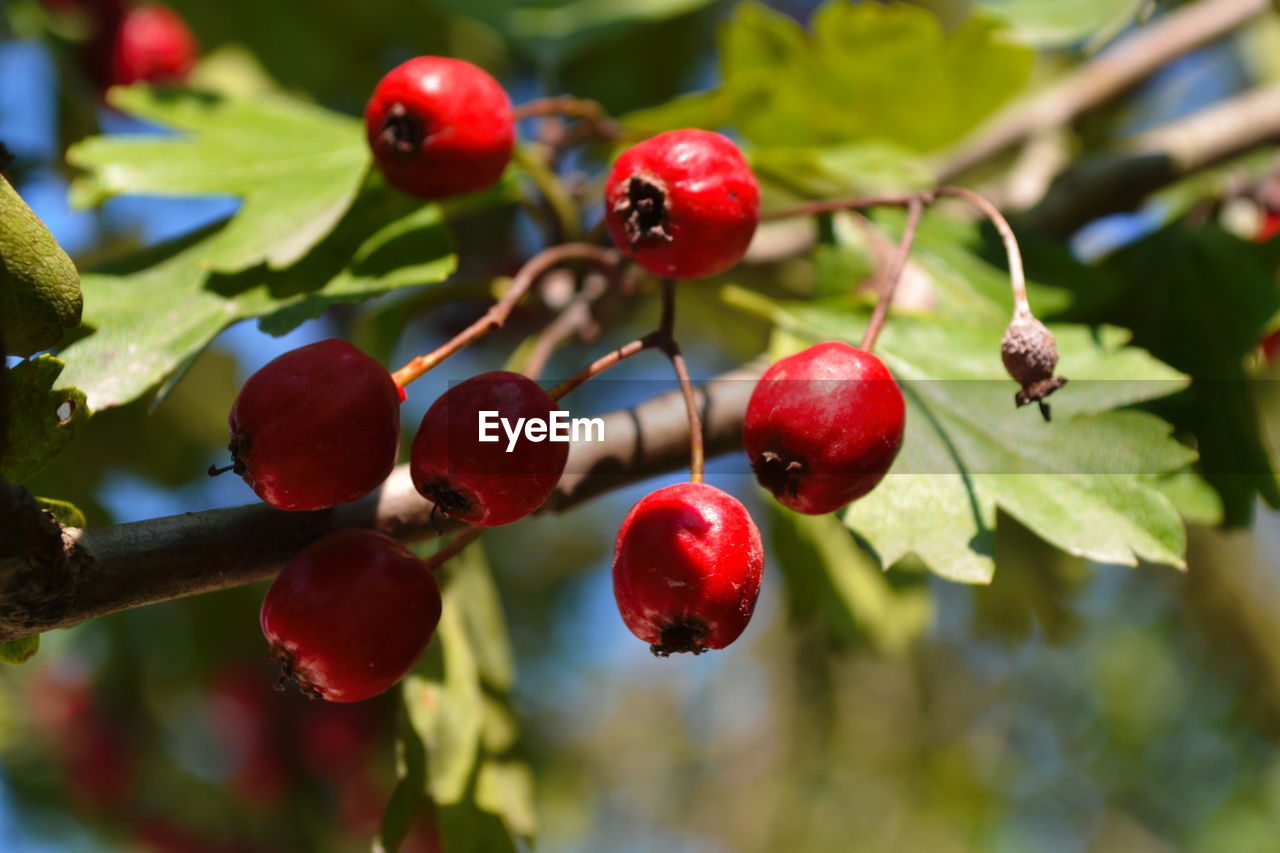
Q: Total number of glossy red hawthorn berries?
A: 7